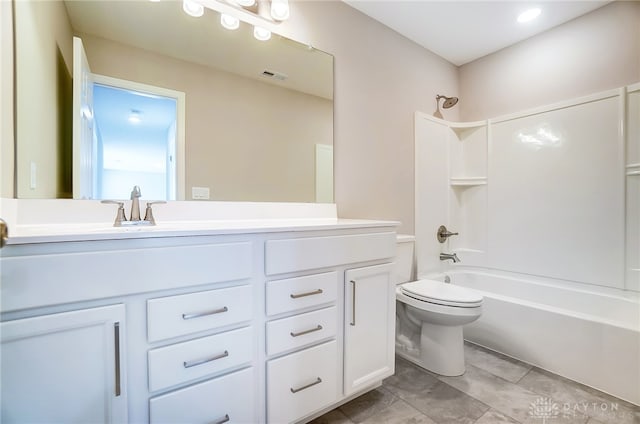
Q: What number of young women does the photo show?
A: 0